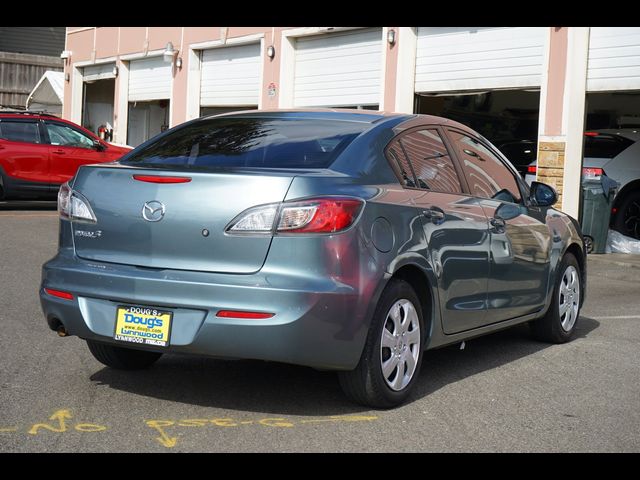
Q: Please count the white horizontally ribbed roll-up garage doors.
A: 6